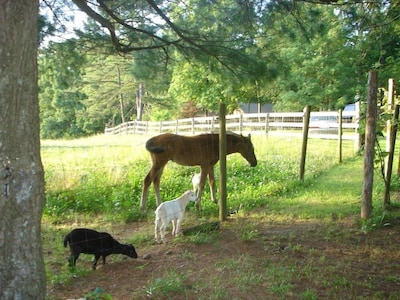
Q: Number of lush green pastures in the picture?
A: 1